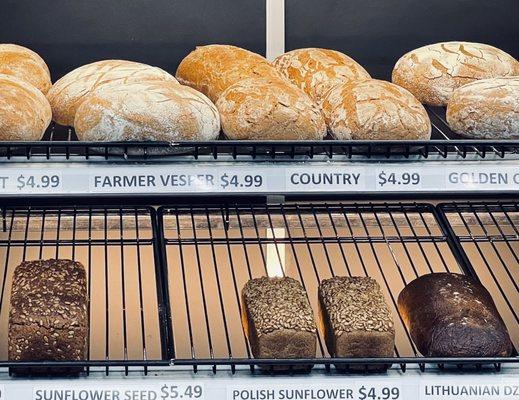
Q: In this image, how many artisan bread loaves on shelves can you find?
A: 14